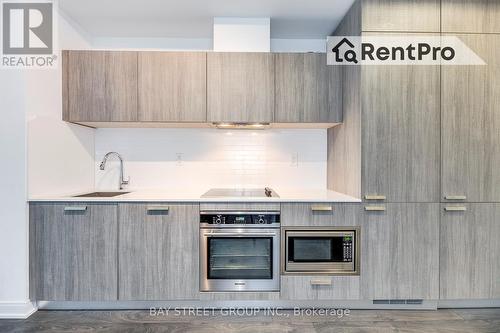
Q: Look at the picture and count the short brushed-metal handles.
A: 8